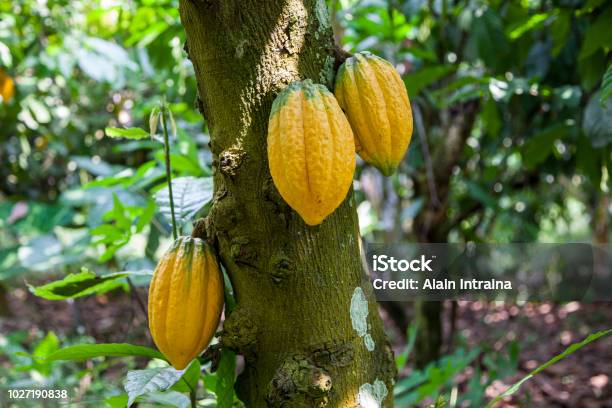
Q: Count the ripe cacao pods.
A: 3